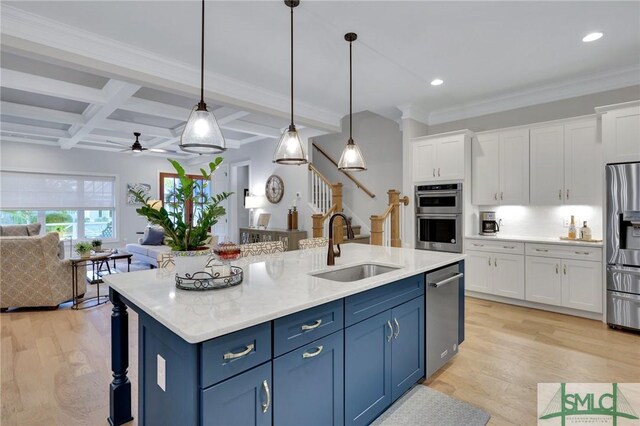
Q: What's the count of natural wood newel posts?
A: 4